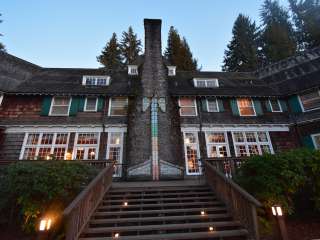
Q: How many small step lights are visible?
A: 4